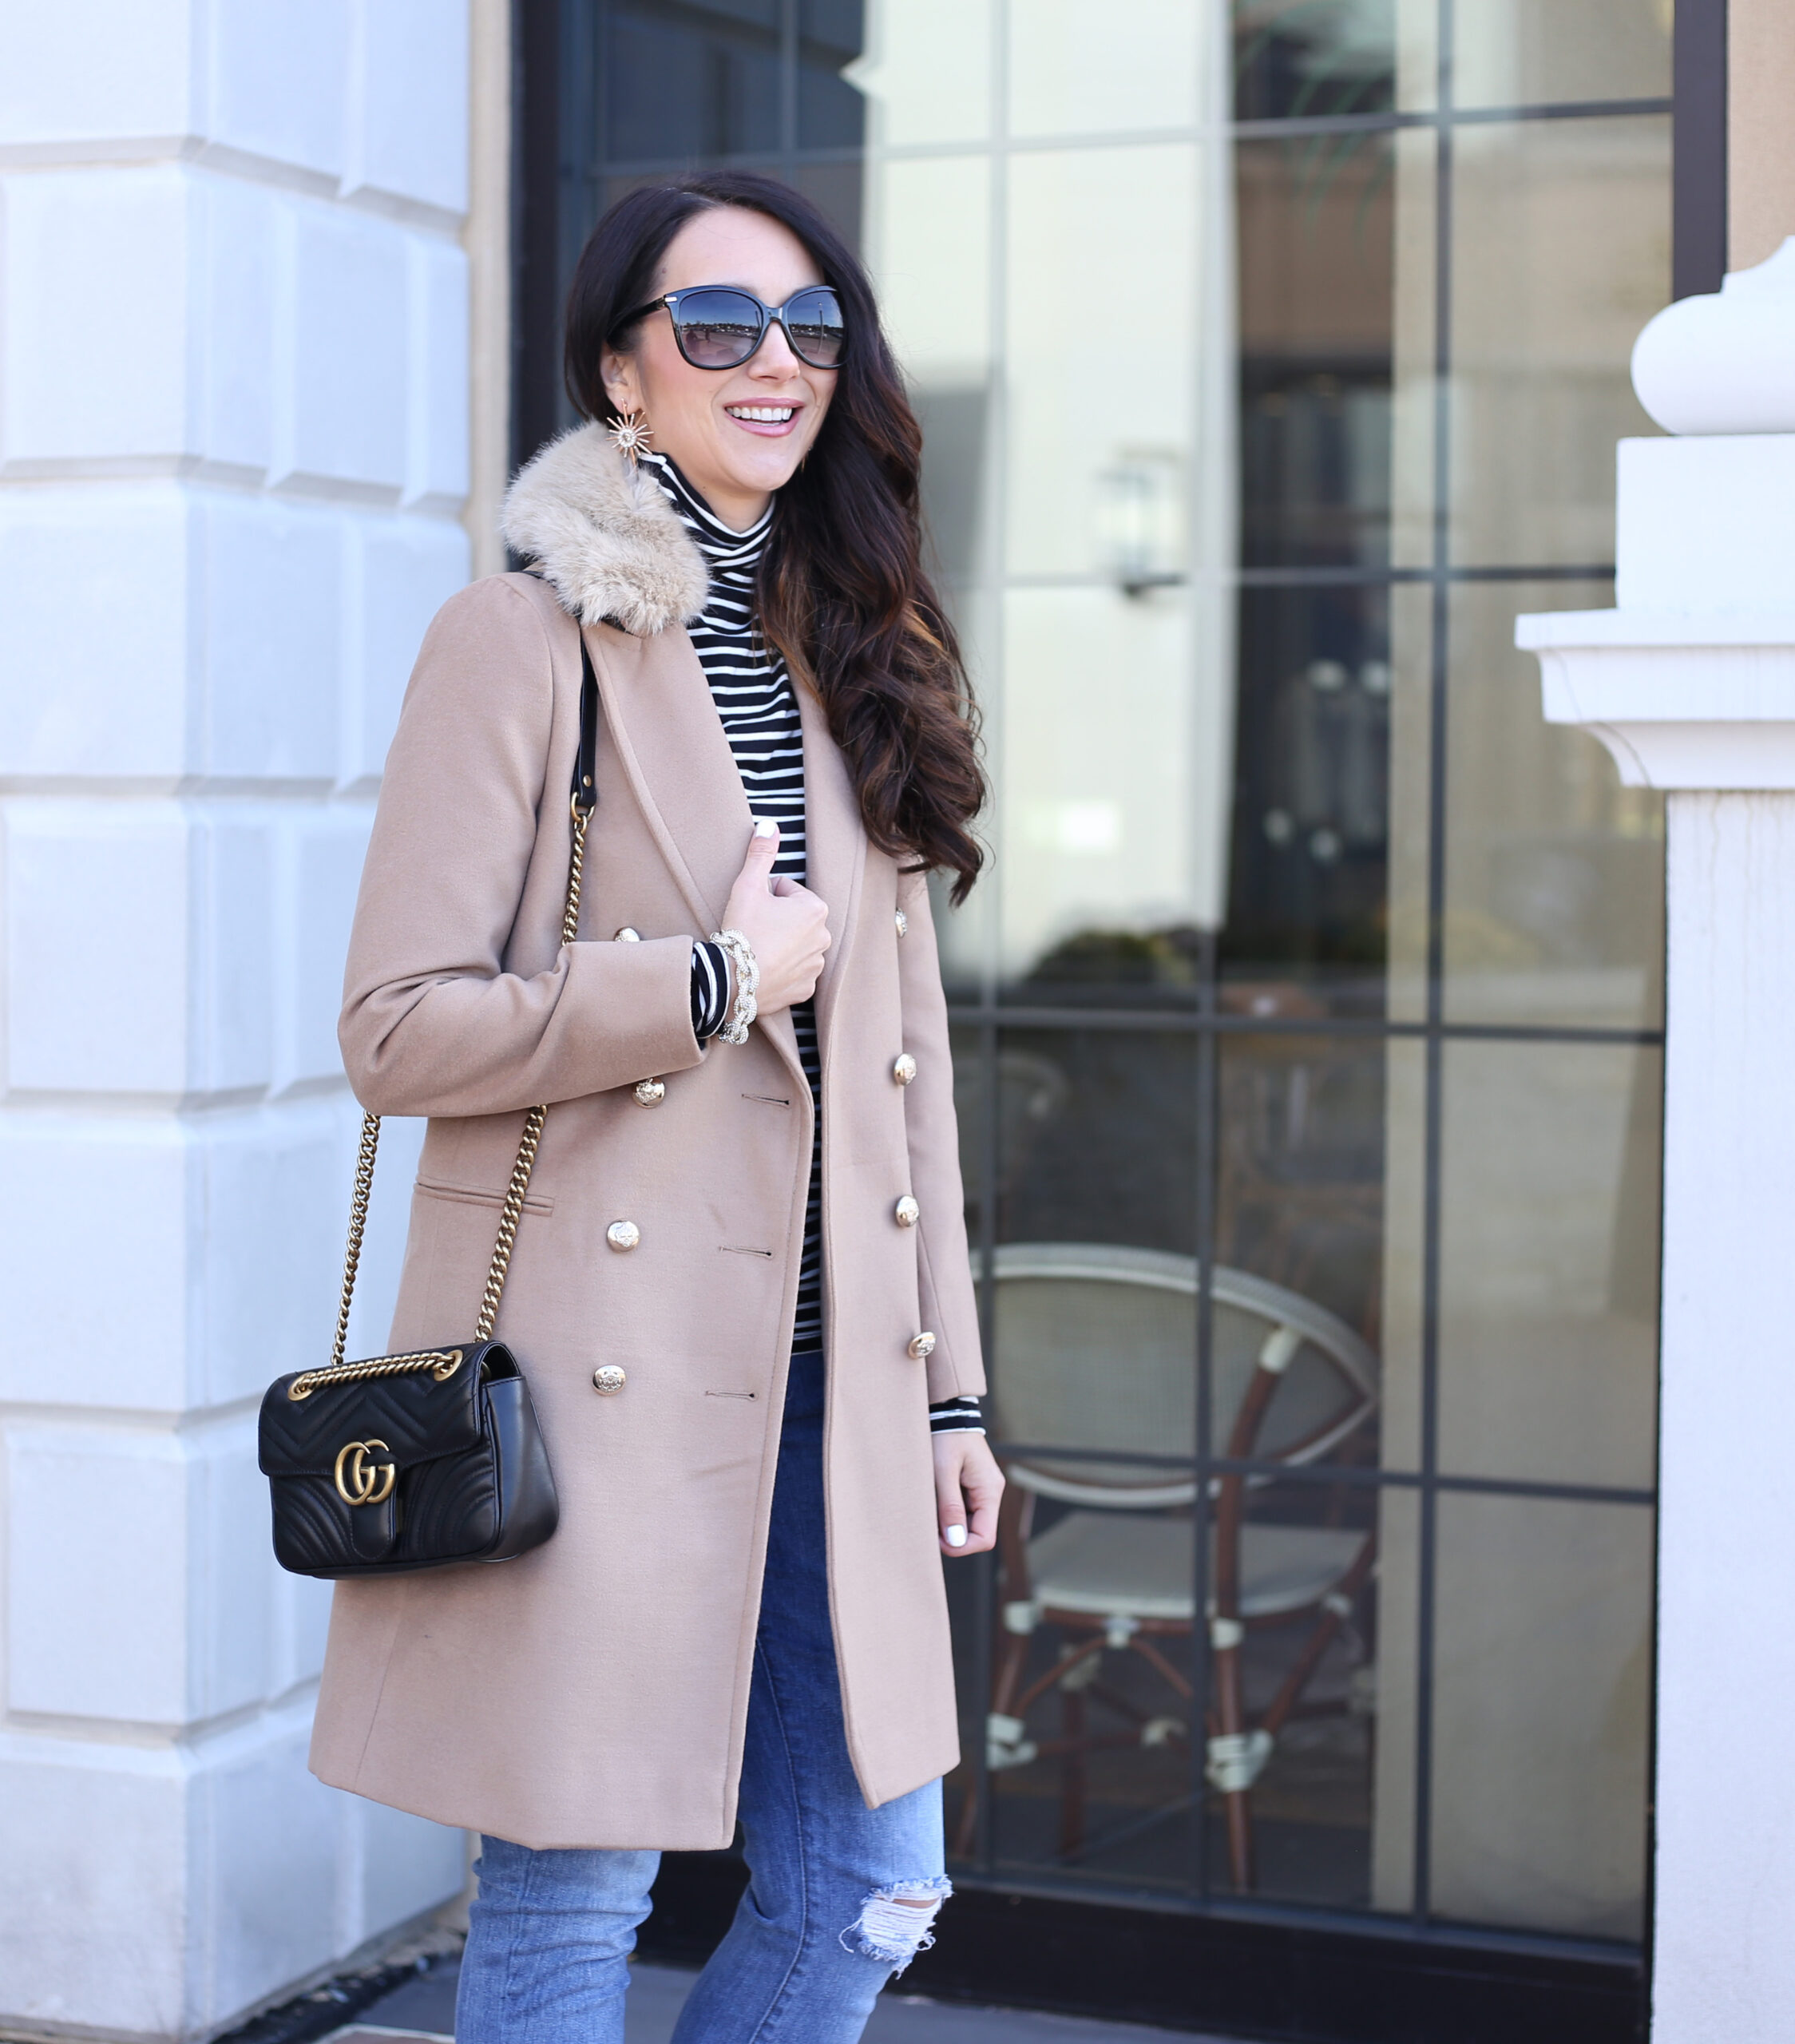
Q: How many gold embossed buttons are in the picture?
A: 8